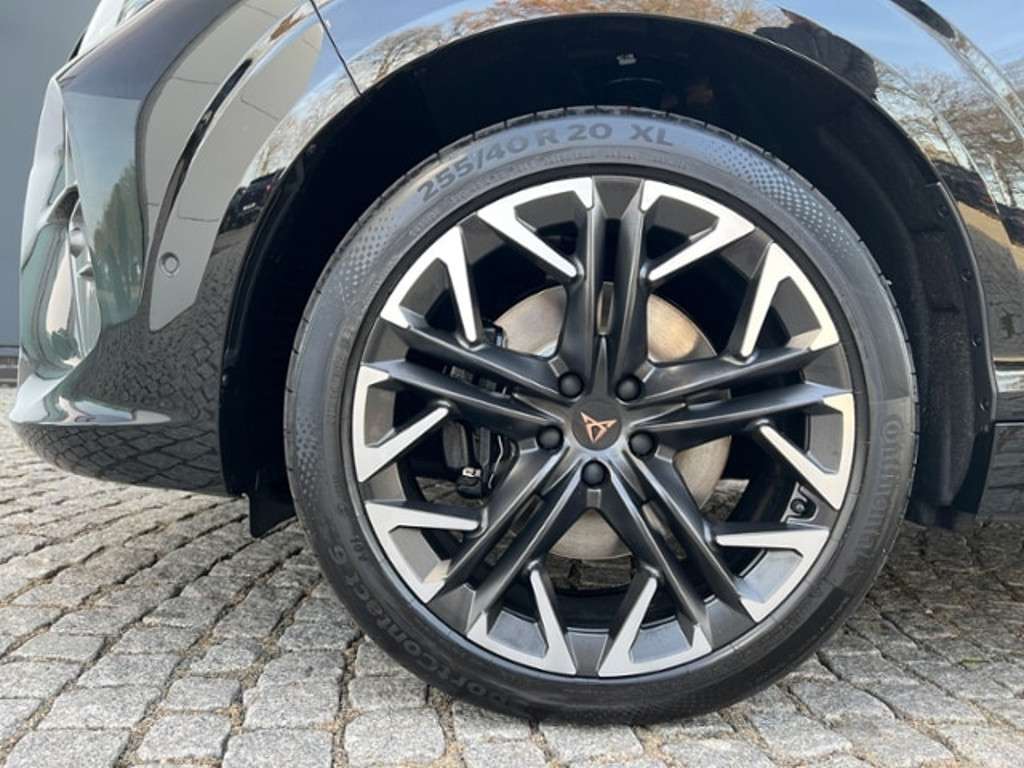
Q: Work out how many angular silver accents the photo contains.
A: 10